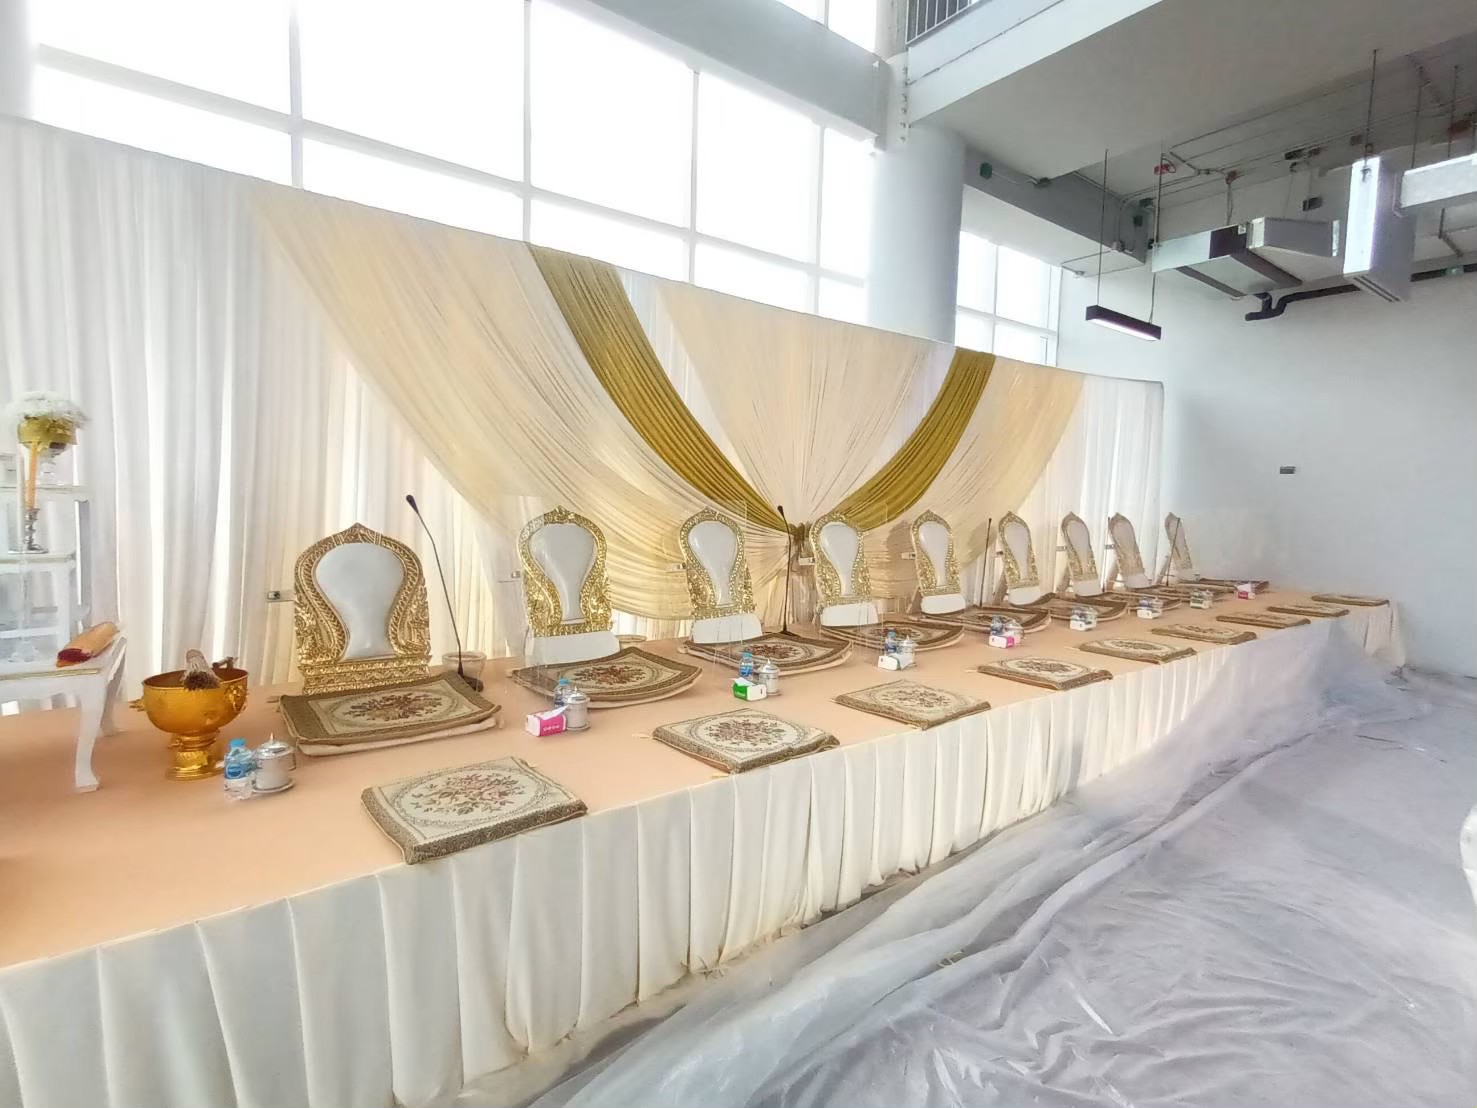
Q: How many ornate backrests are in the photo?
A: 9